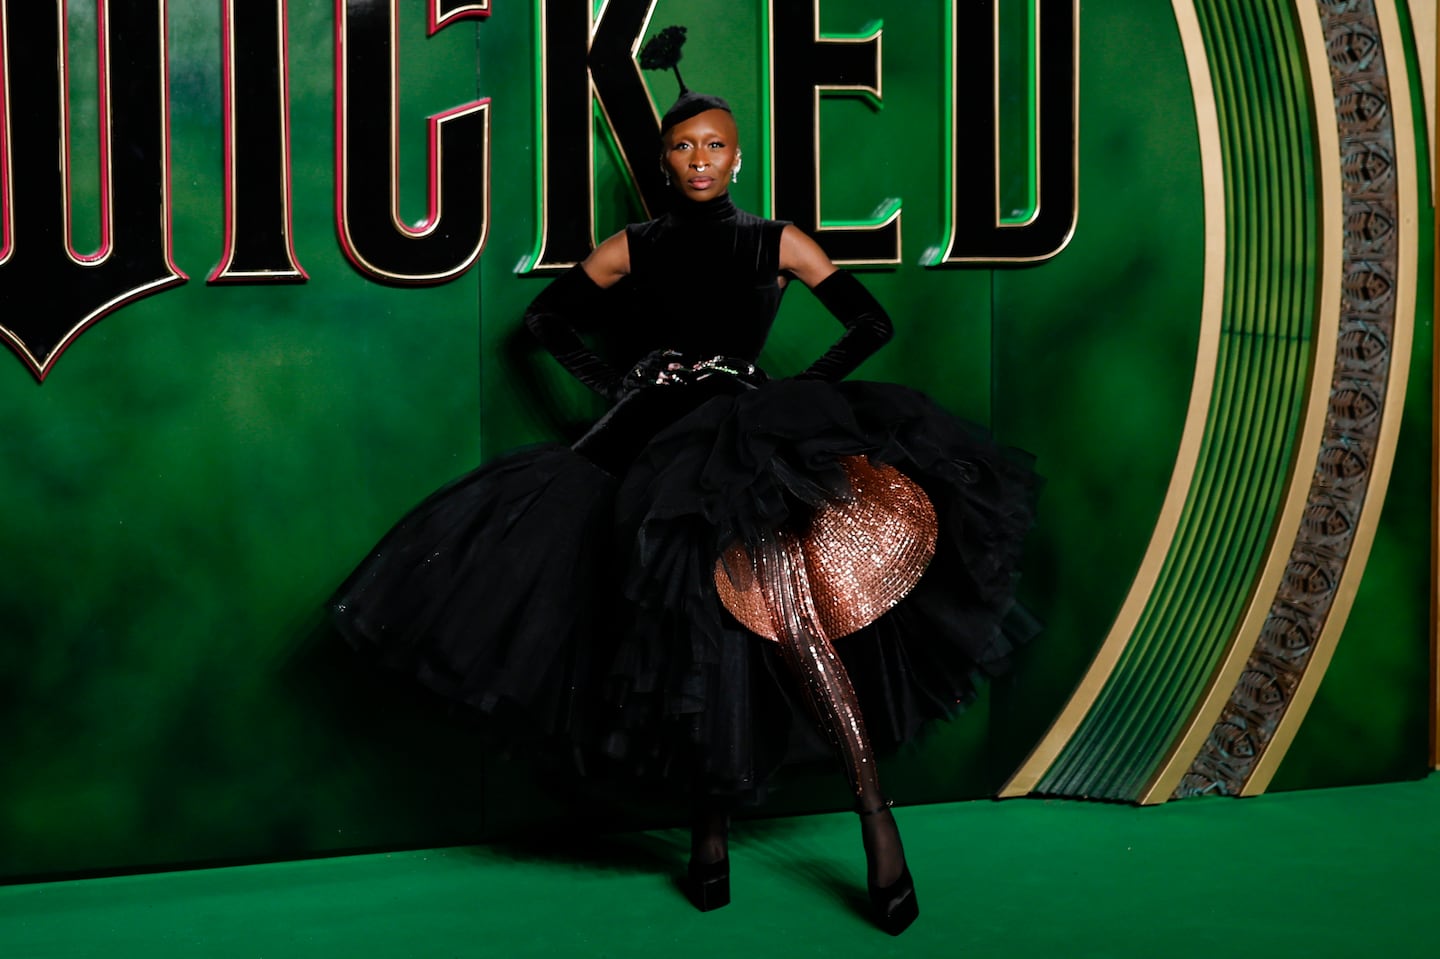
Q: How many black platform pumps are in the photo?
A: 2